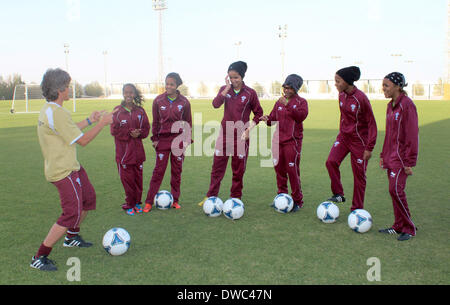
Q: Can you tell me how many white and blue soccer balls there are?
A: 7